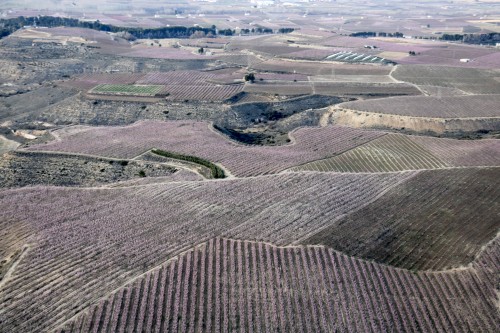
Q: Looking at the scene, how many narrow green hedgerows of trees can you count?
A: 1